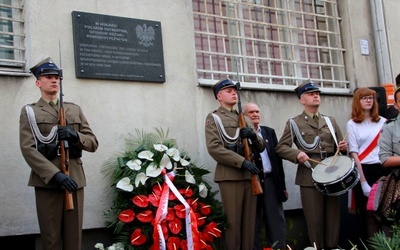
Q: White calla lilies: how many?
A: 11